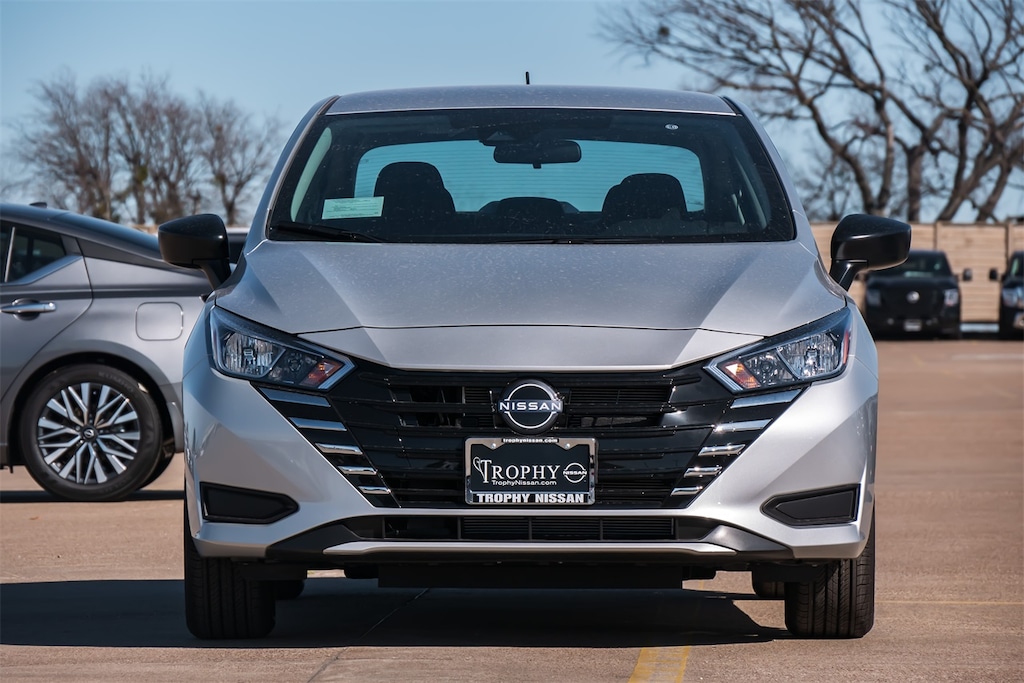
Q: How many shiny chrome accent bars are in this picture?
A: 10